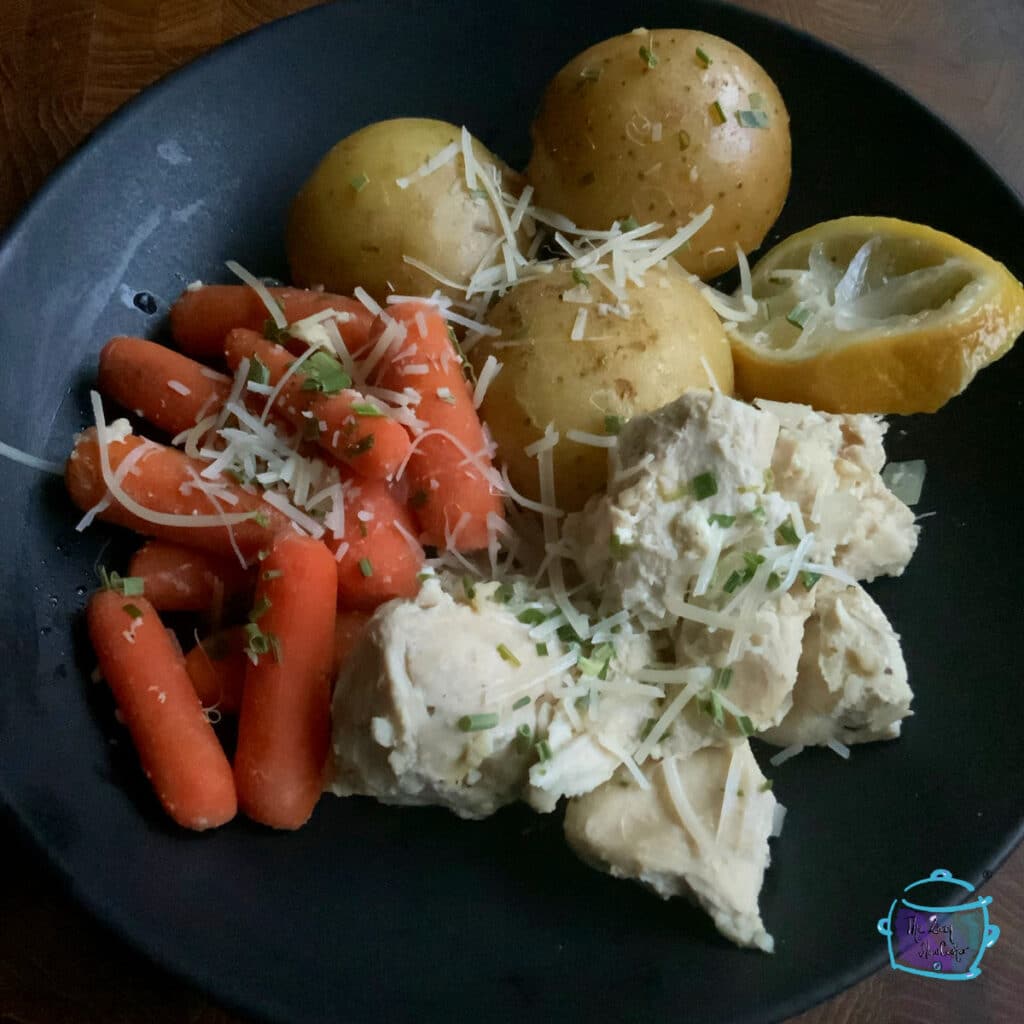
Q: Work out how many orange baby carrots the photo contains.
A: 10